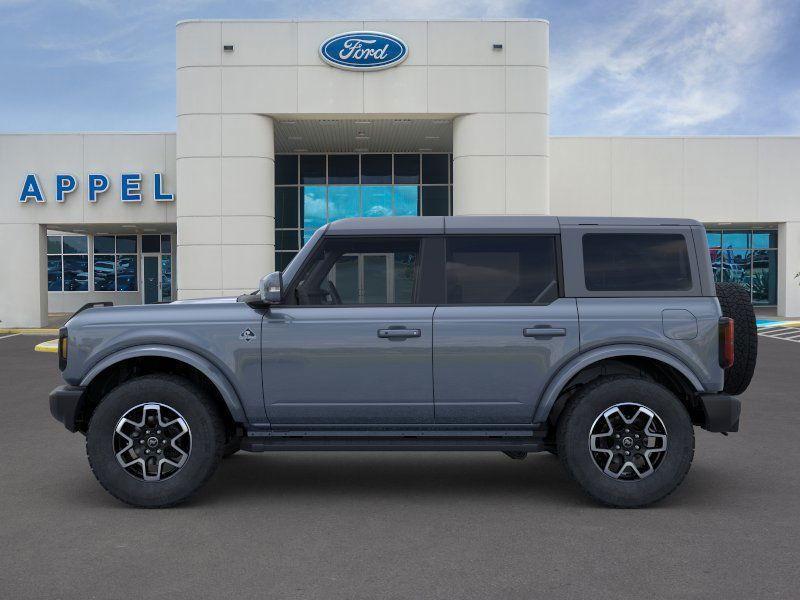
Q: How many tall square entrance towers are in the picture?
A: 1